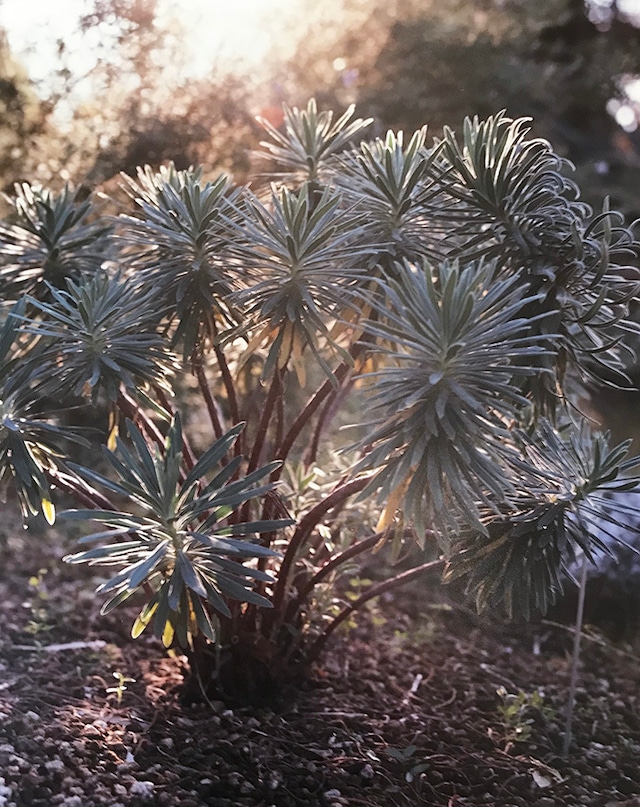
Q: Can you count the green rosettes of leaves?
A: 12